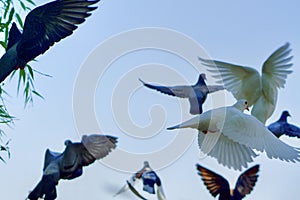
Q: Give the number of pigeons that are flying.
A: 8